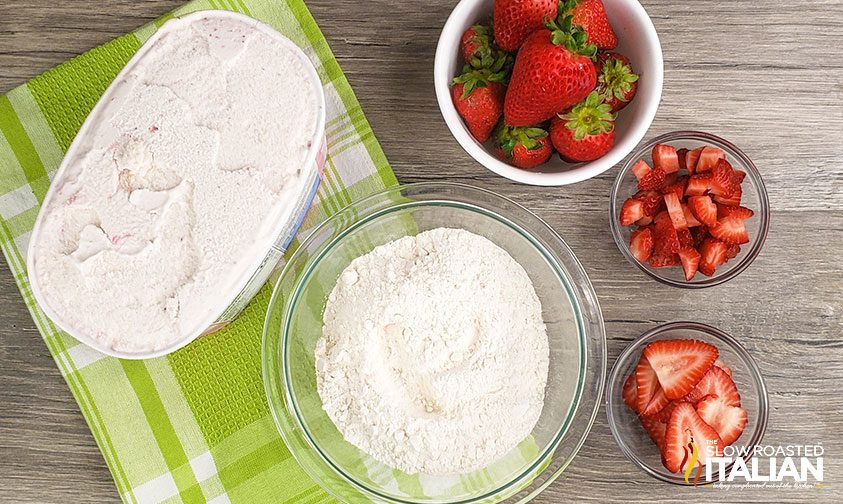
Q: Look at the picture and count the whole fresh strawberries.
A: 8